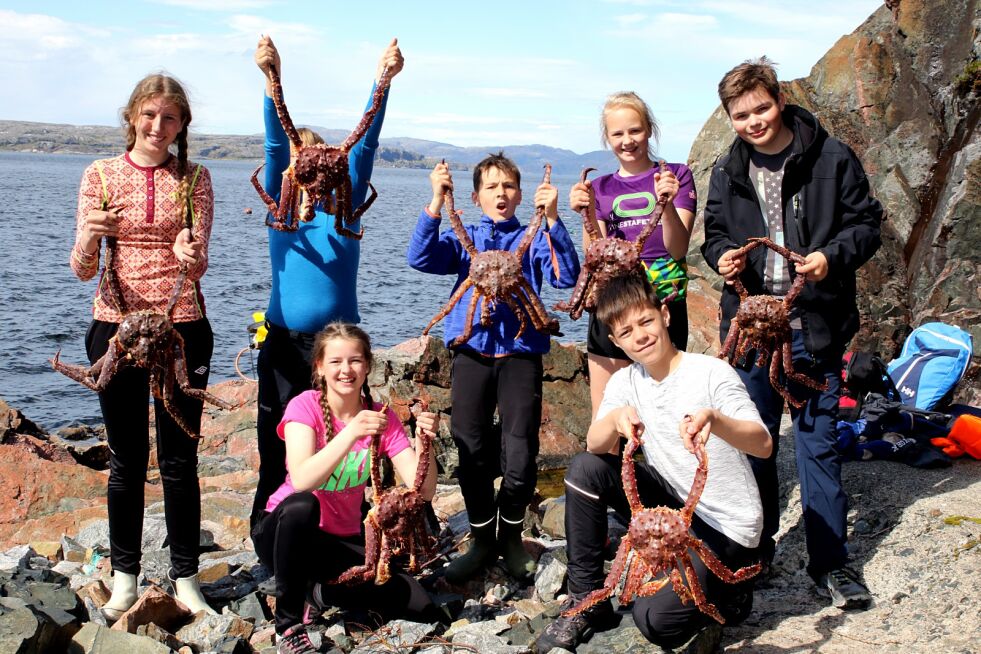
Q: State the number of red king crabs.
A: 7